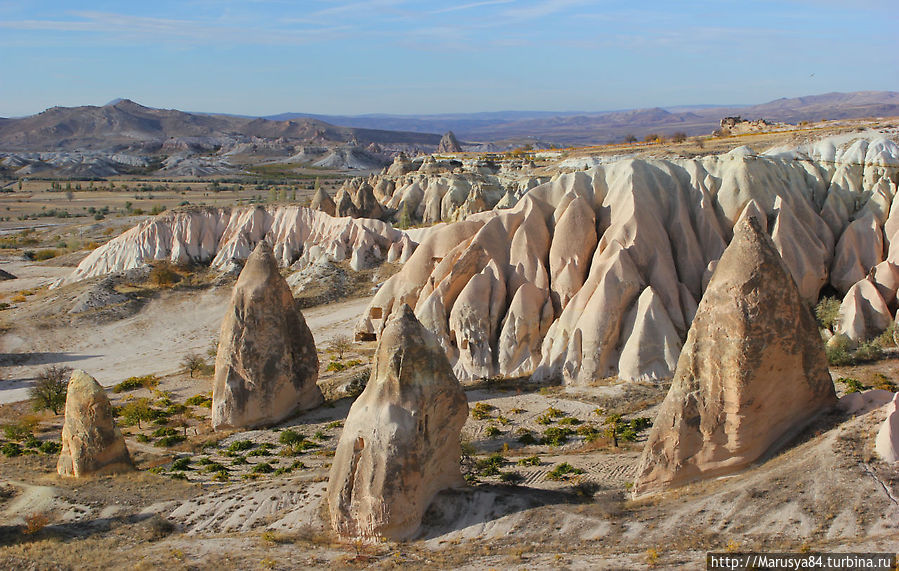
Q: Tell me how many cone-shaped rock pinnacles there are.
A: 4